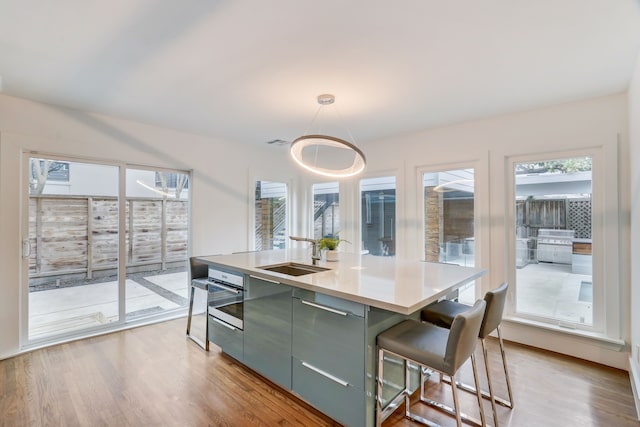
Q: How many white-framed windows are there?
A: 5